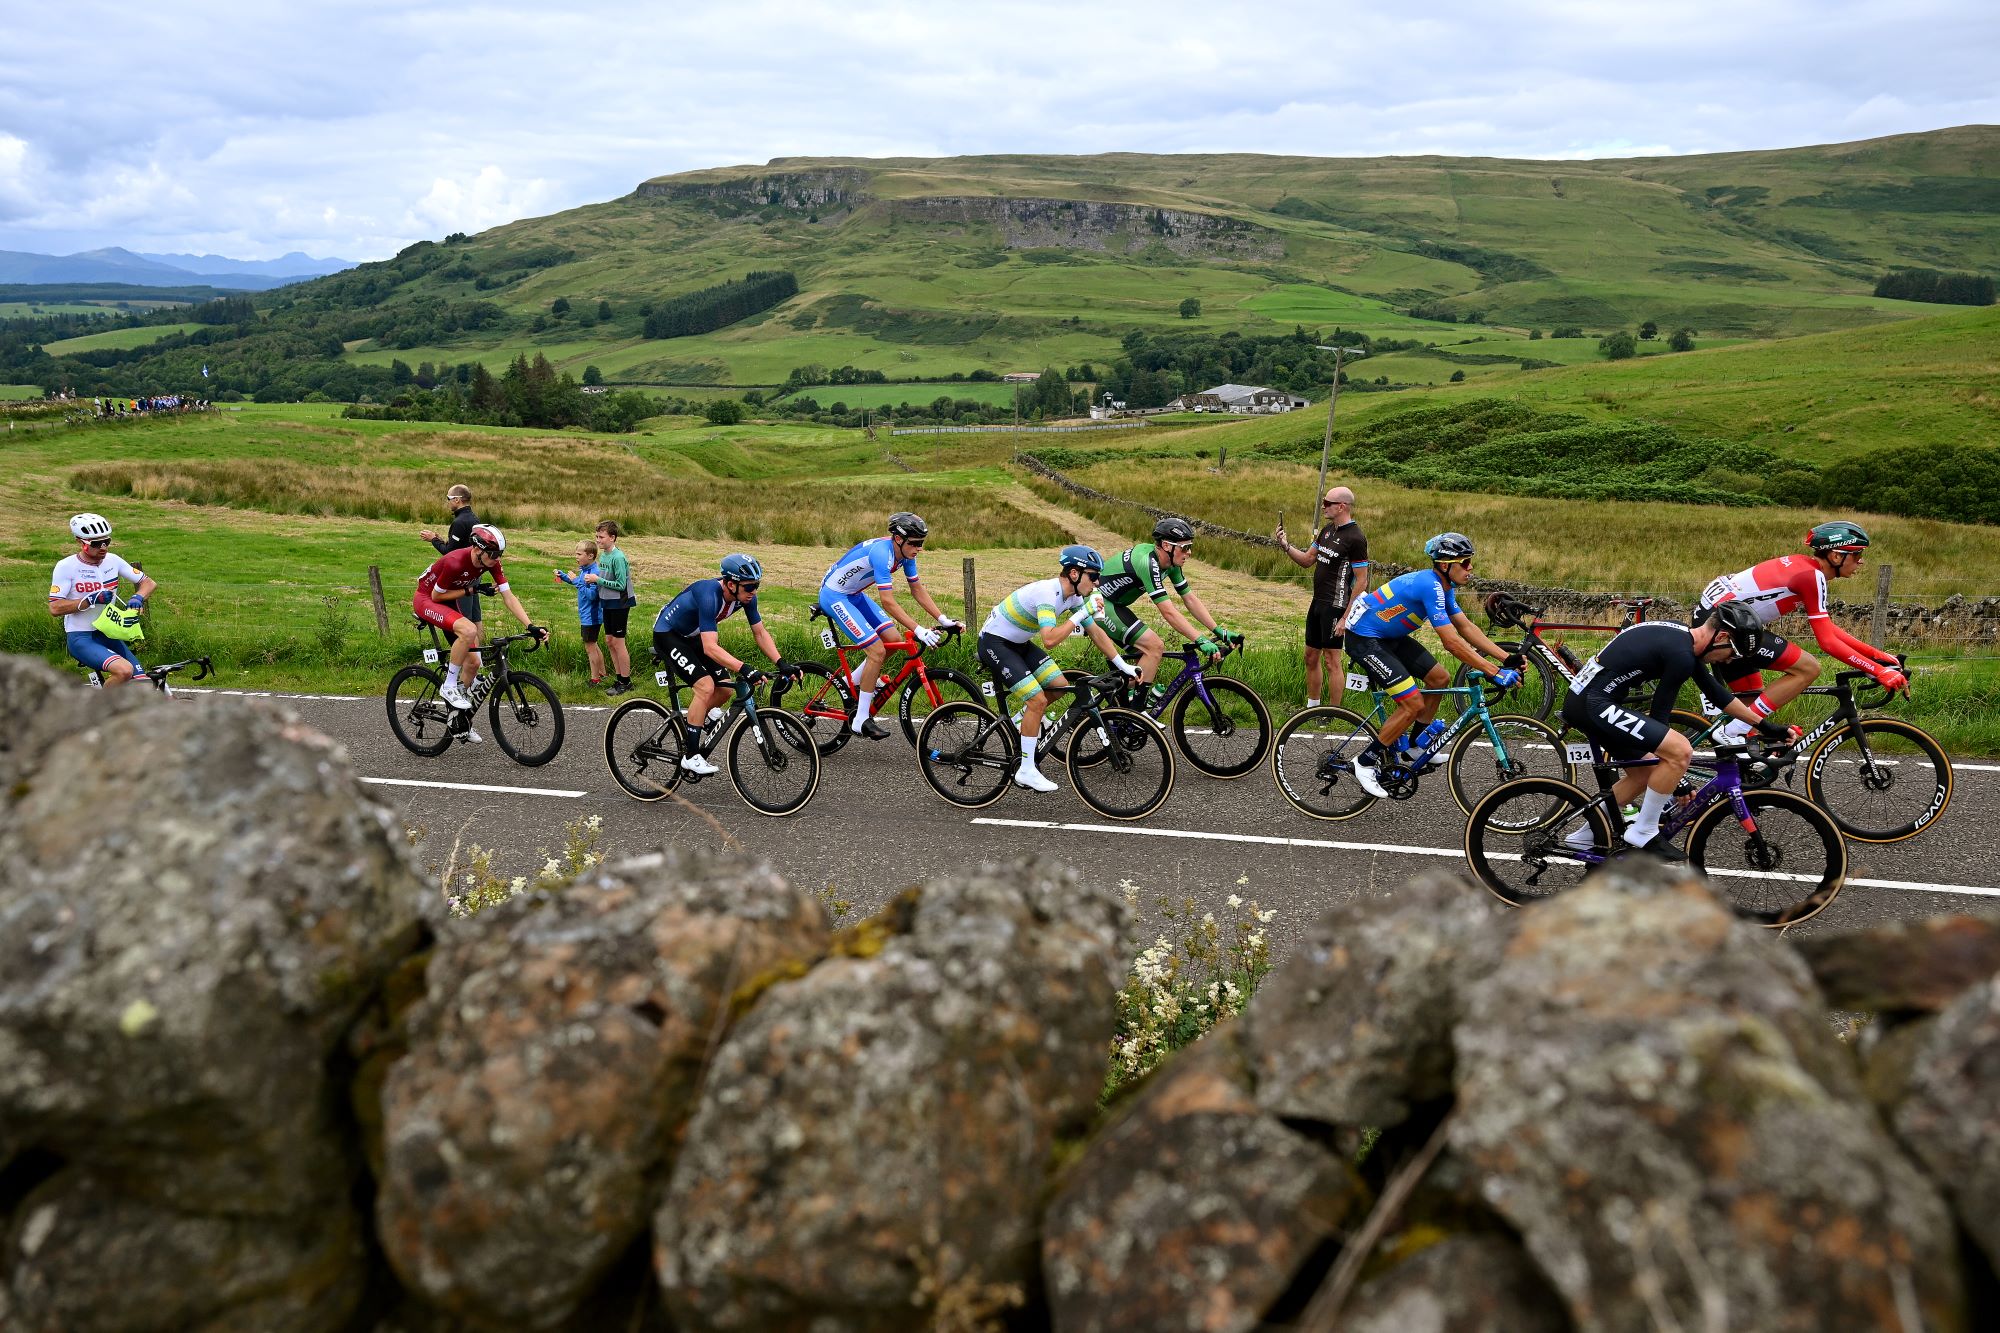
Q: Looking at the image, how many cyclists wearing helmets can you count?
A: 9